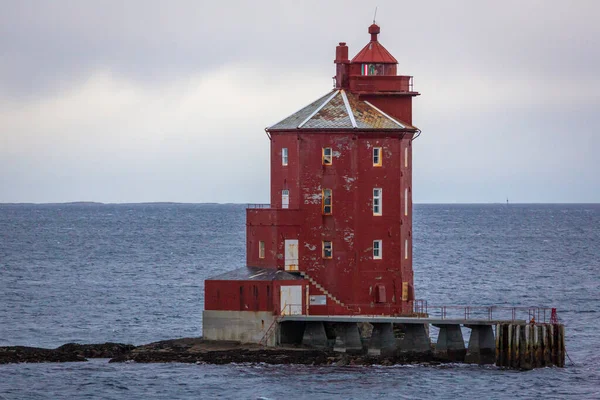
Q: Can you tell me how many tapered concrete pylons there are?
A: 6